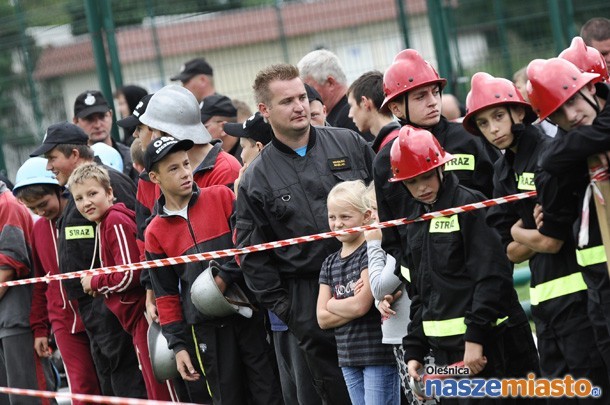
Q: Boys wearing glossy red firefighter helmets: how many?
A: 5